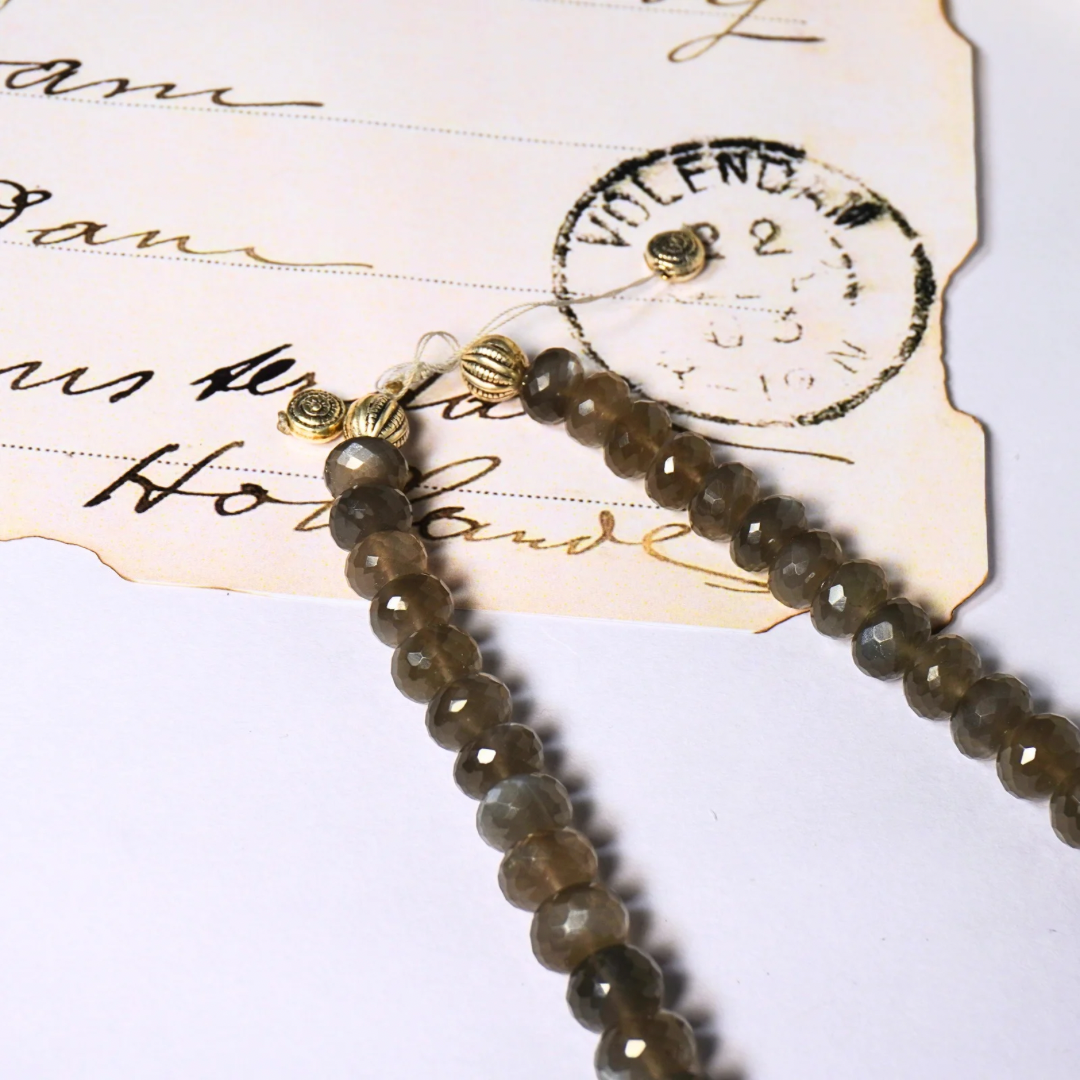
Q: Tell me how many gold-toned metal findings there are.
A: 4